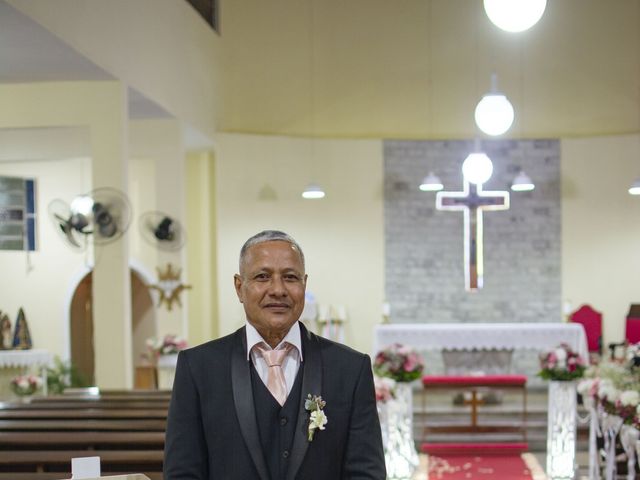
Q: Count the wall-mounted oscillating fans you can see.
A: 3